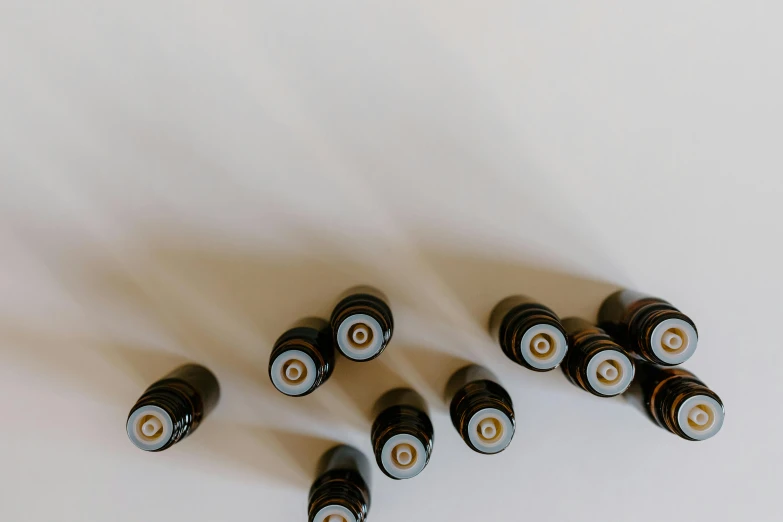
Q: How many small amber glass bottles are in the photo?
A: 10